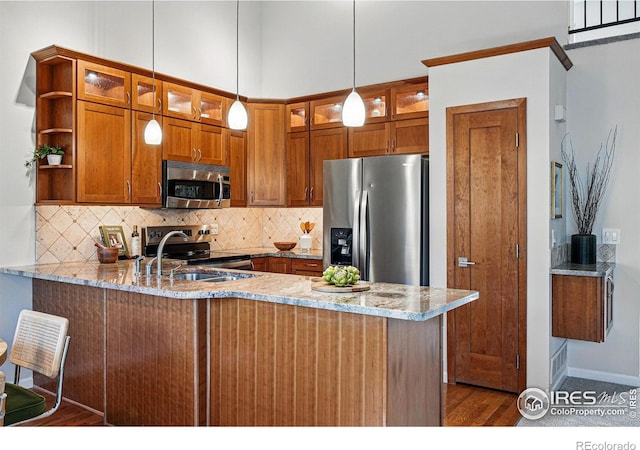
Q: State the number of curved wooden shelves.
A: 3